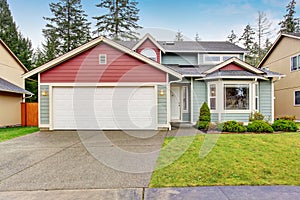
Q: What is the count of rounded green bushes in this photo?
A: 3